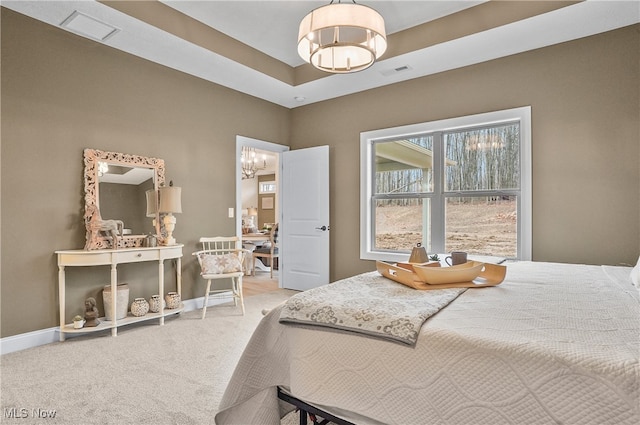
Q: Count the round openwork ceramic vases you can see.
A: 3